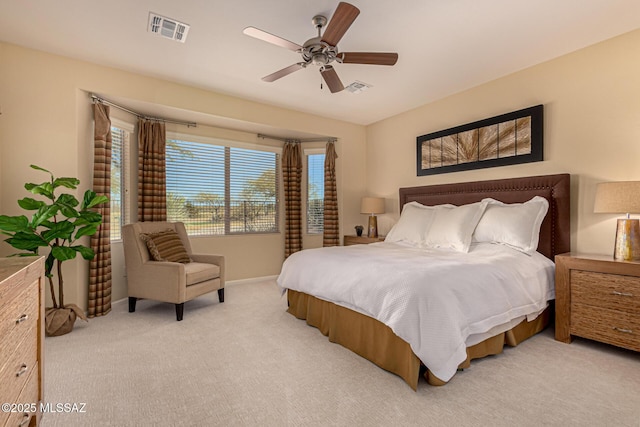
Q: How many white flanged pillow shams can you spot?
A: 3